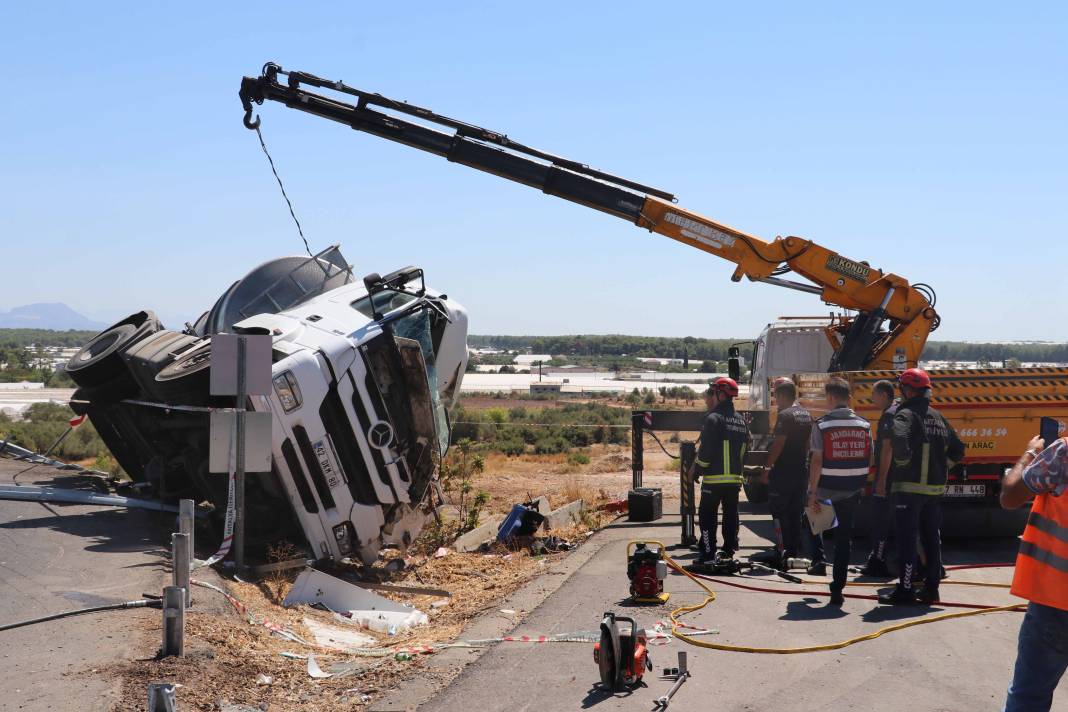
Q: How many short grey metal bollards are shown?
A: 4